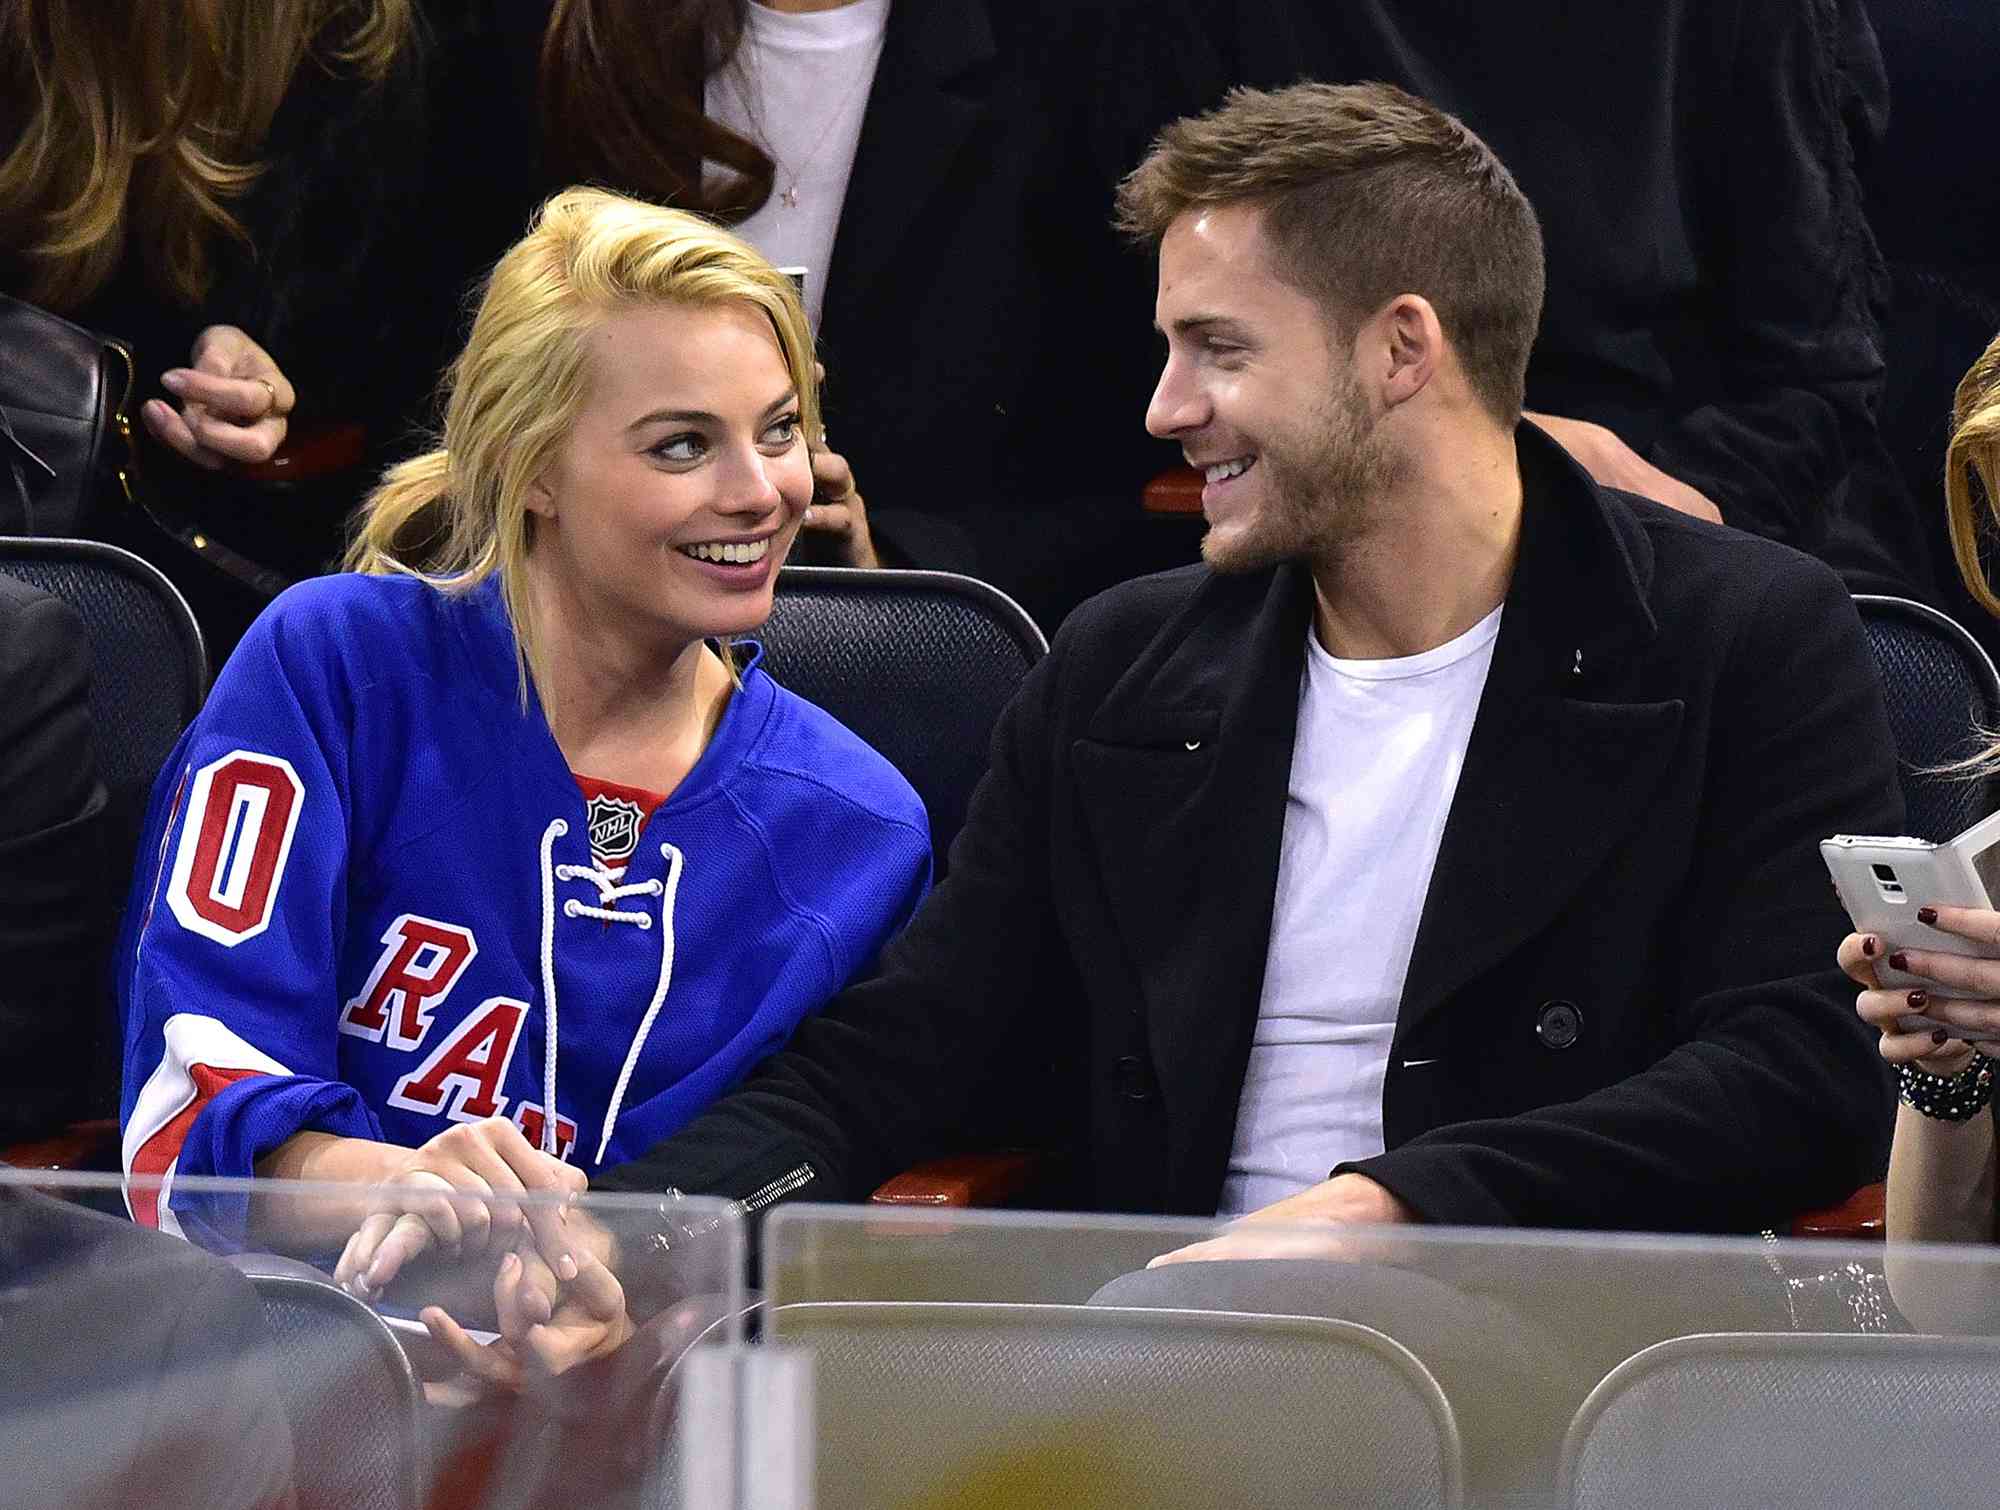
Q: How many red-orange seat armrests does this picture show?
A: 5